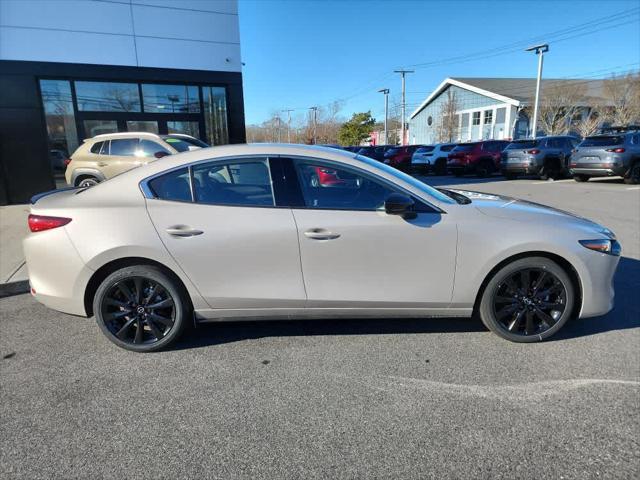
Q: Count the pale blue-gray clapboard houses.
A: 1